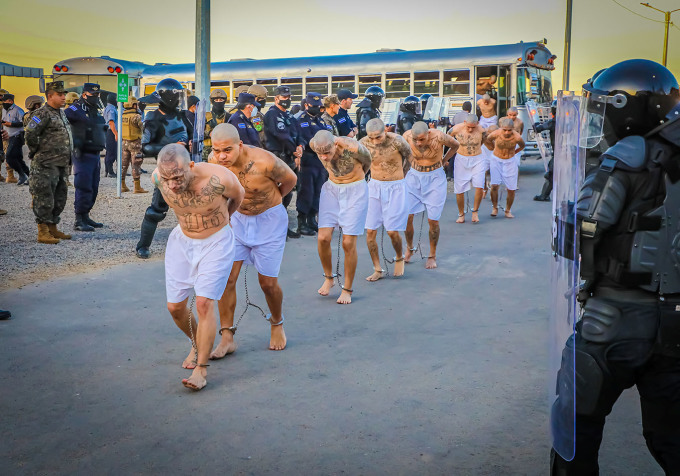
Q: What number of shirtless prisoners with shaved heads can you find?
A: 11